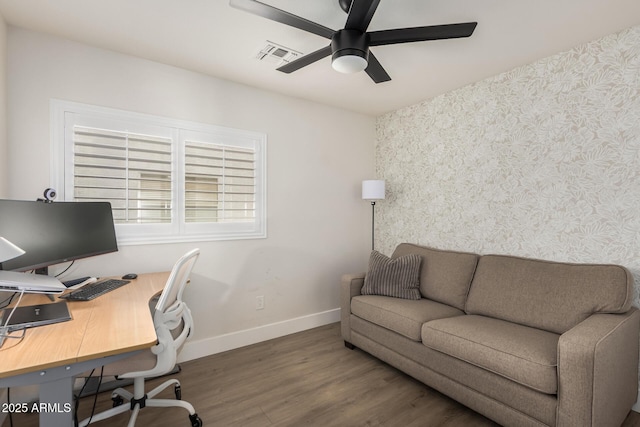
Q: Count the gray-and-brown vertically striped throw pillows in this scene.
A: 1